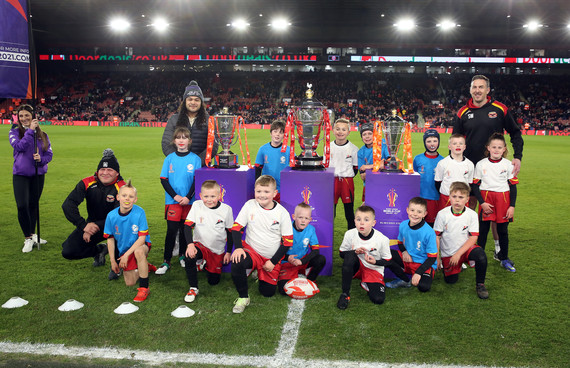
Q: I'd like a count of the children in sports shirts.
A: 14